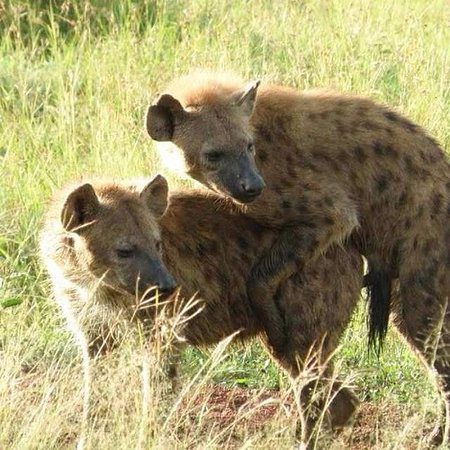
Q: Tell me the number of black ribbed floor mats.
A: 0